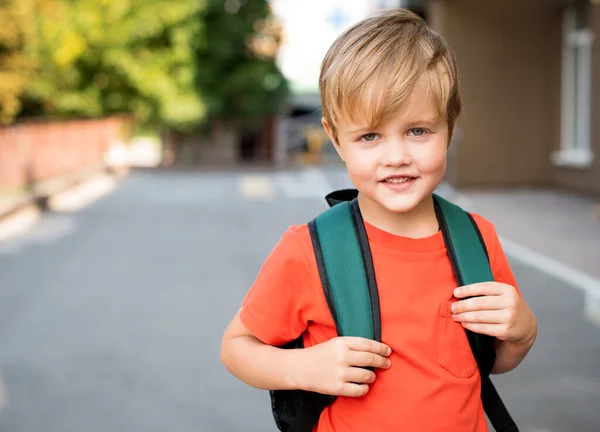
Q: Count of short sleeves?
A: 2